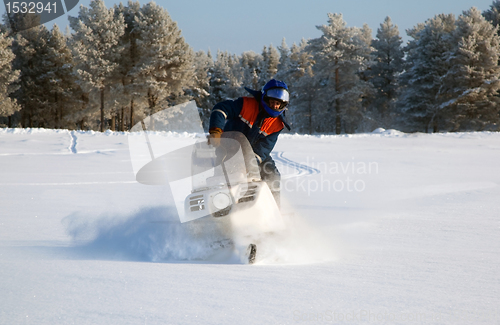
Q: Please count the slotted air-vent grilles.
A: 2